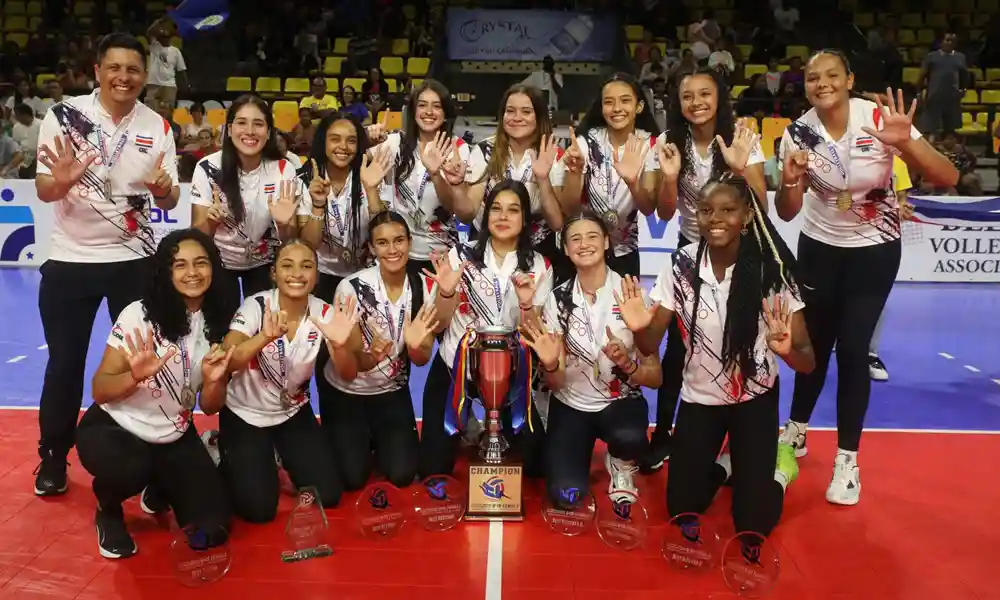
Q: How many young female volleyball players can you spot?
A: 13